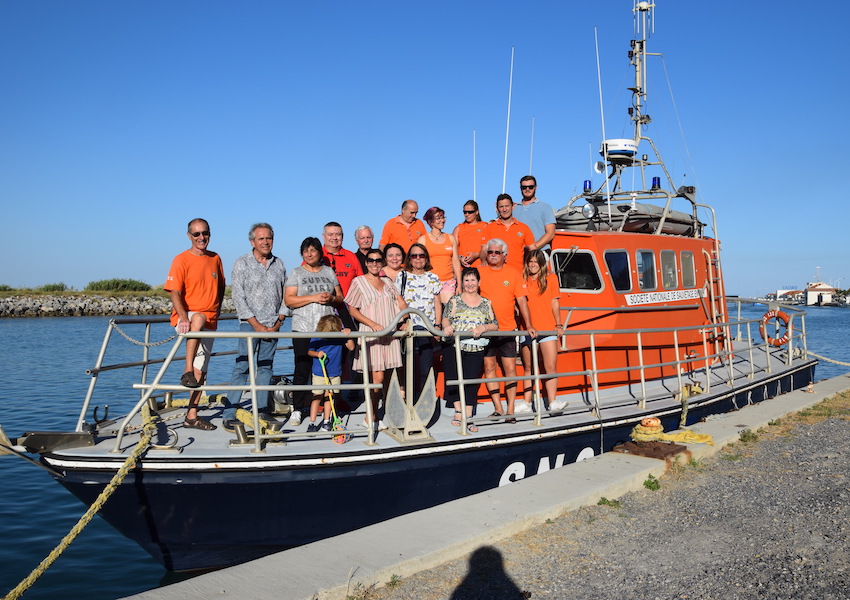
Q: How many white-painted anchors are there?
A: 1